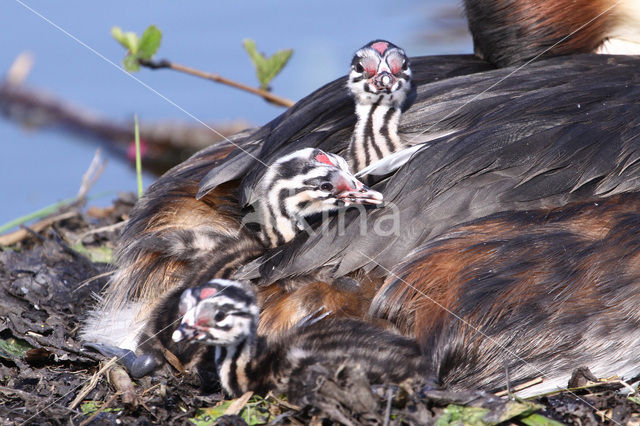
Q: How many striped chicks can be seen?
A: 3